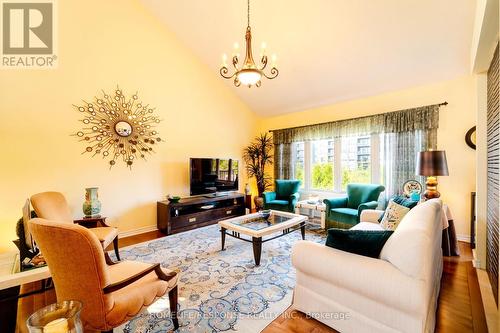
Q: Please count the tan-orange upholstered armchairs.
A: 2